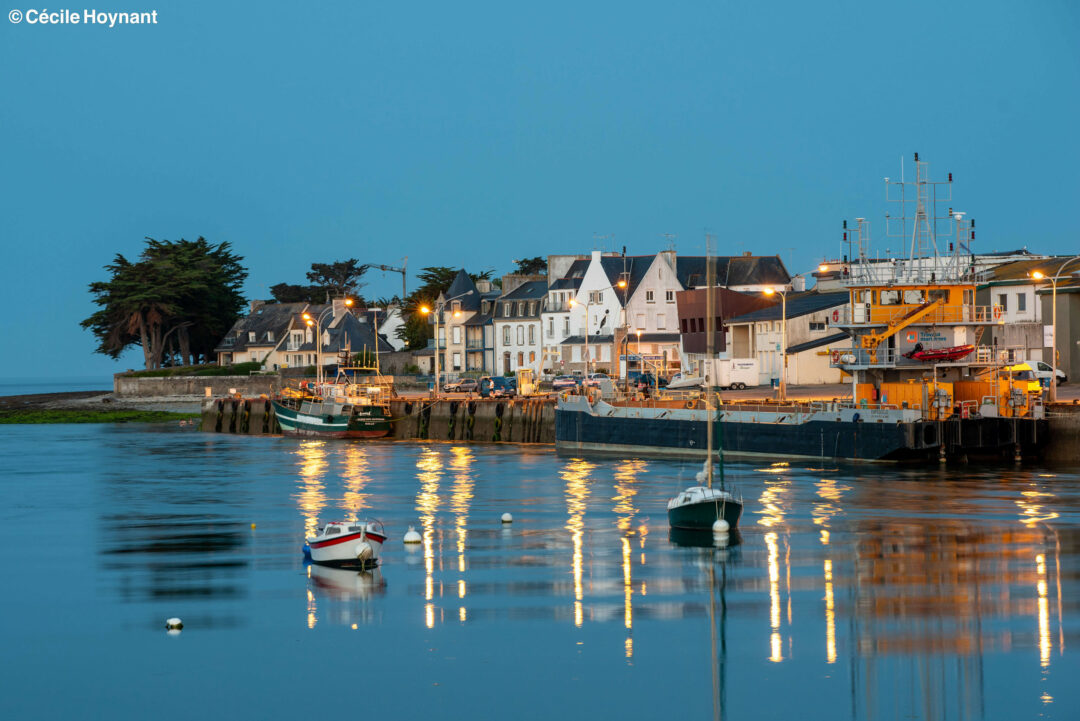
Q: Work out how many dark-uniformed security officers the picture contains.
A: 0